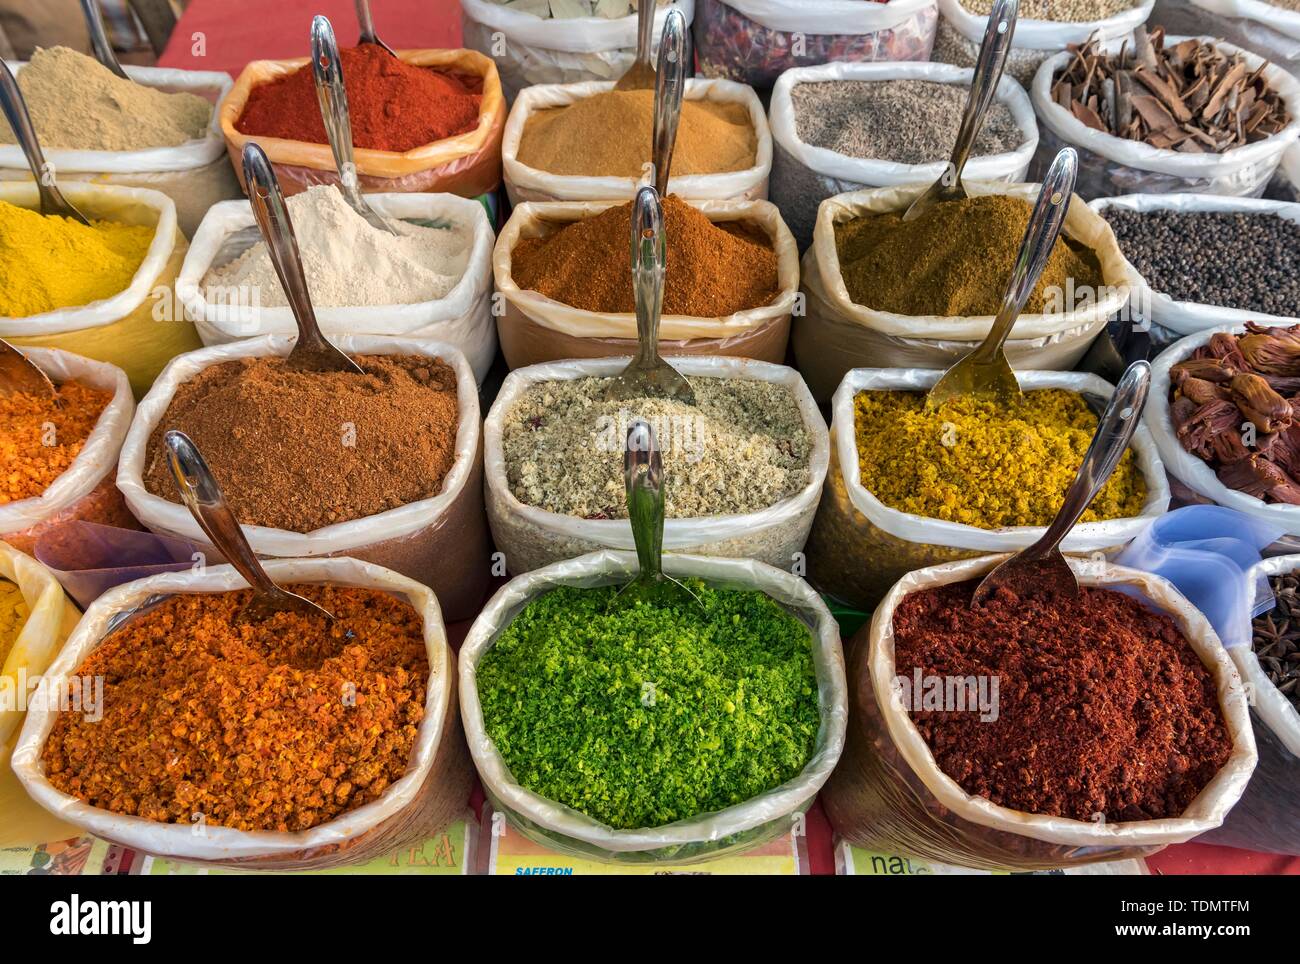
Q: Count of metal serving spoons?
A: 14